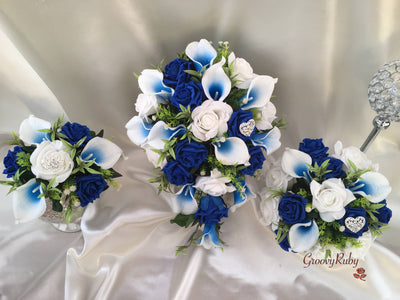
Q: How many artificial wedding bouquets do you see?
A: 3